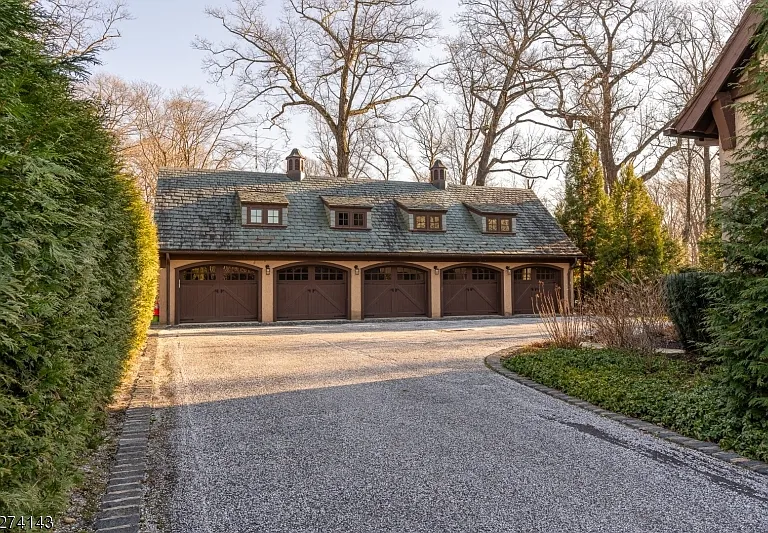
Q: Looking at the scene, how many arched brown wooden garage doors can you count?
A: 5